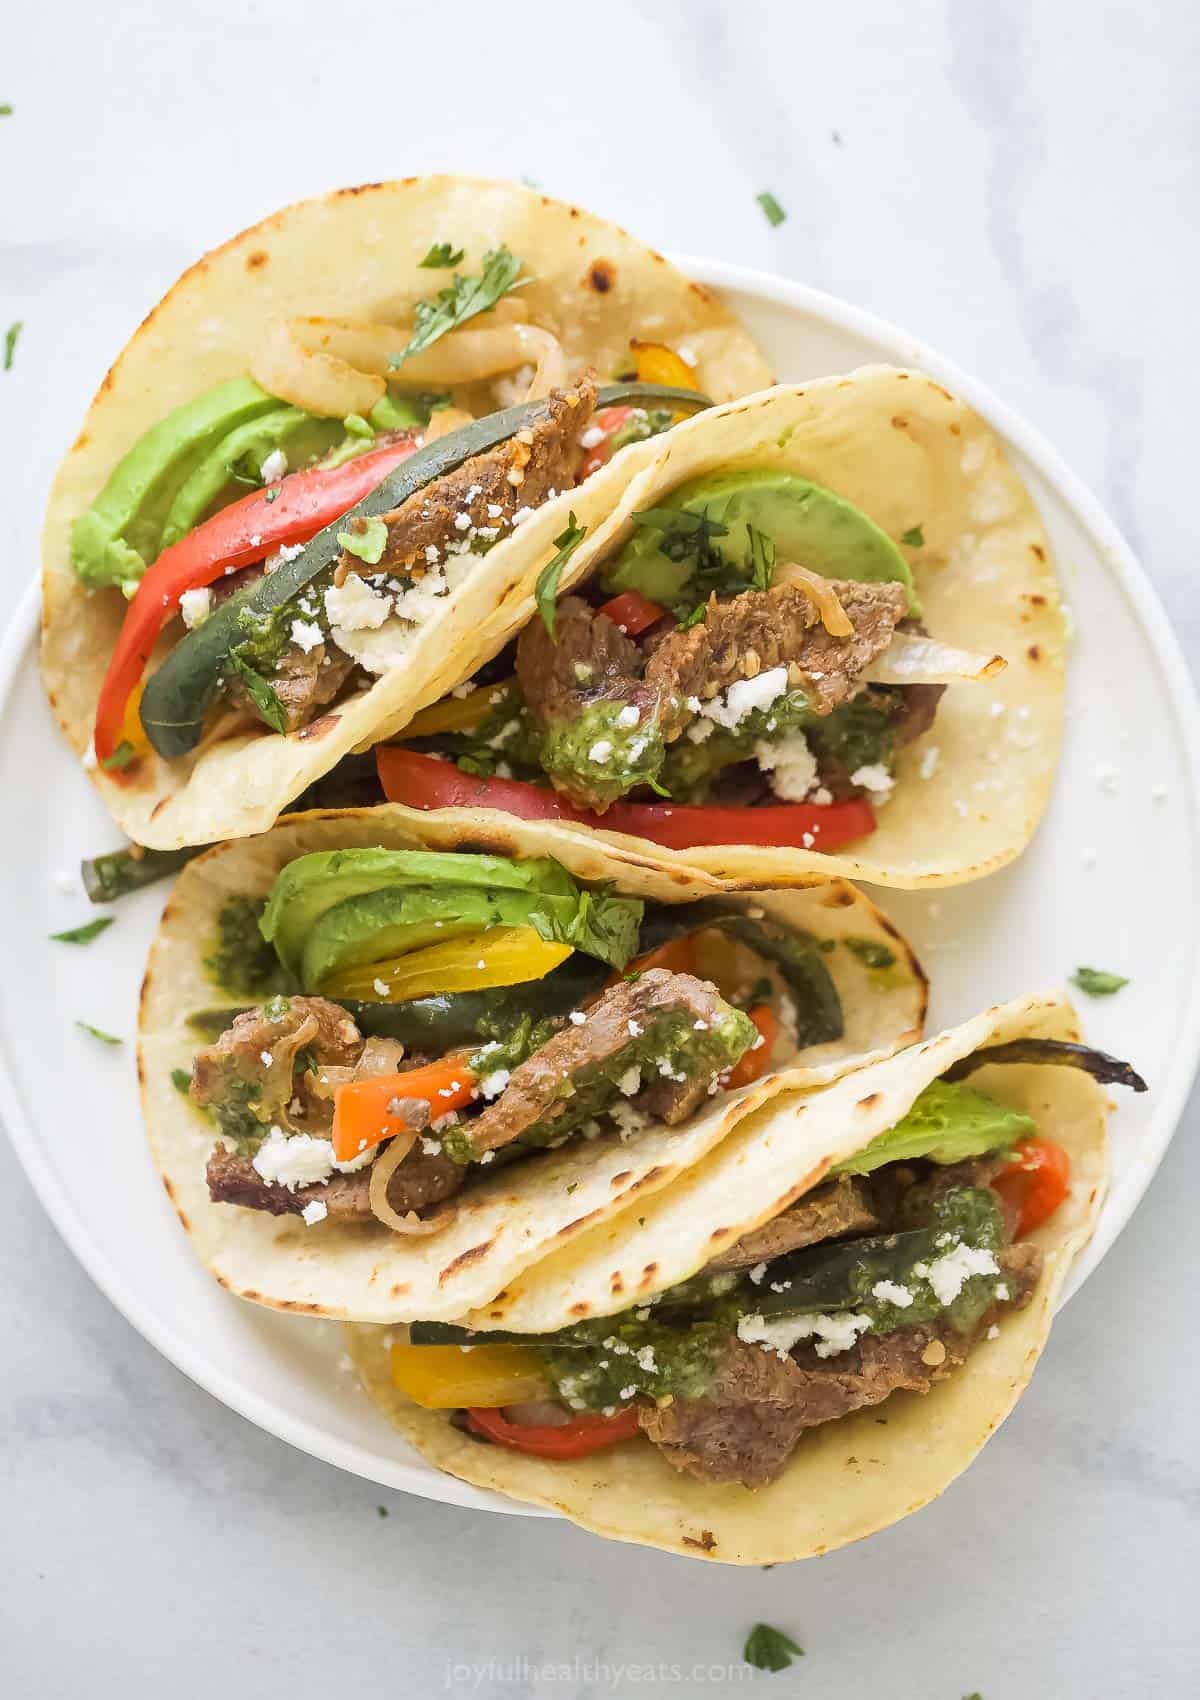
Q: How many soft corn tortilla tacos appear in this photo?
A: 4